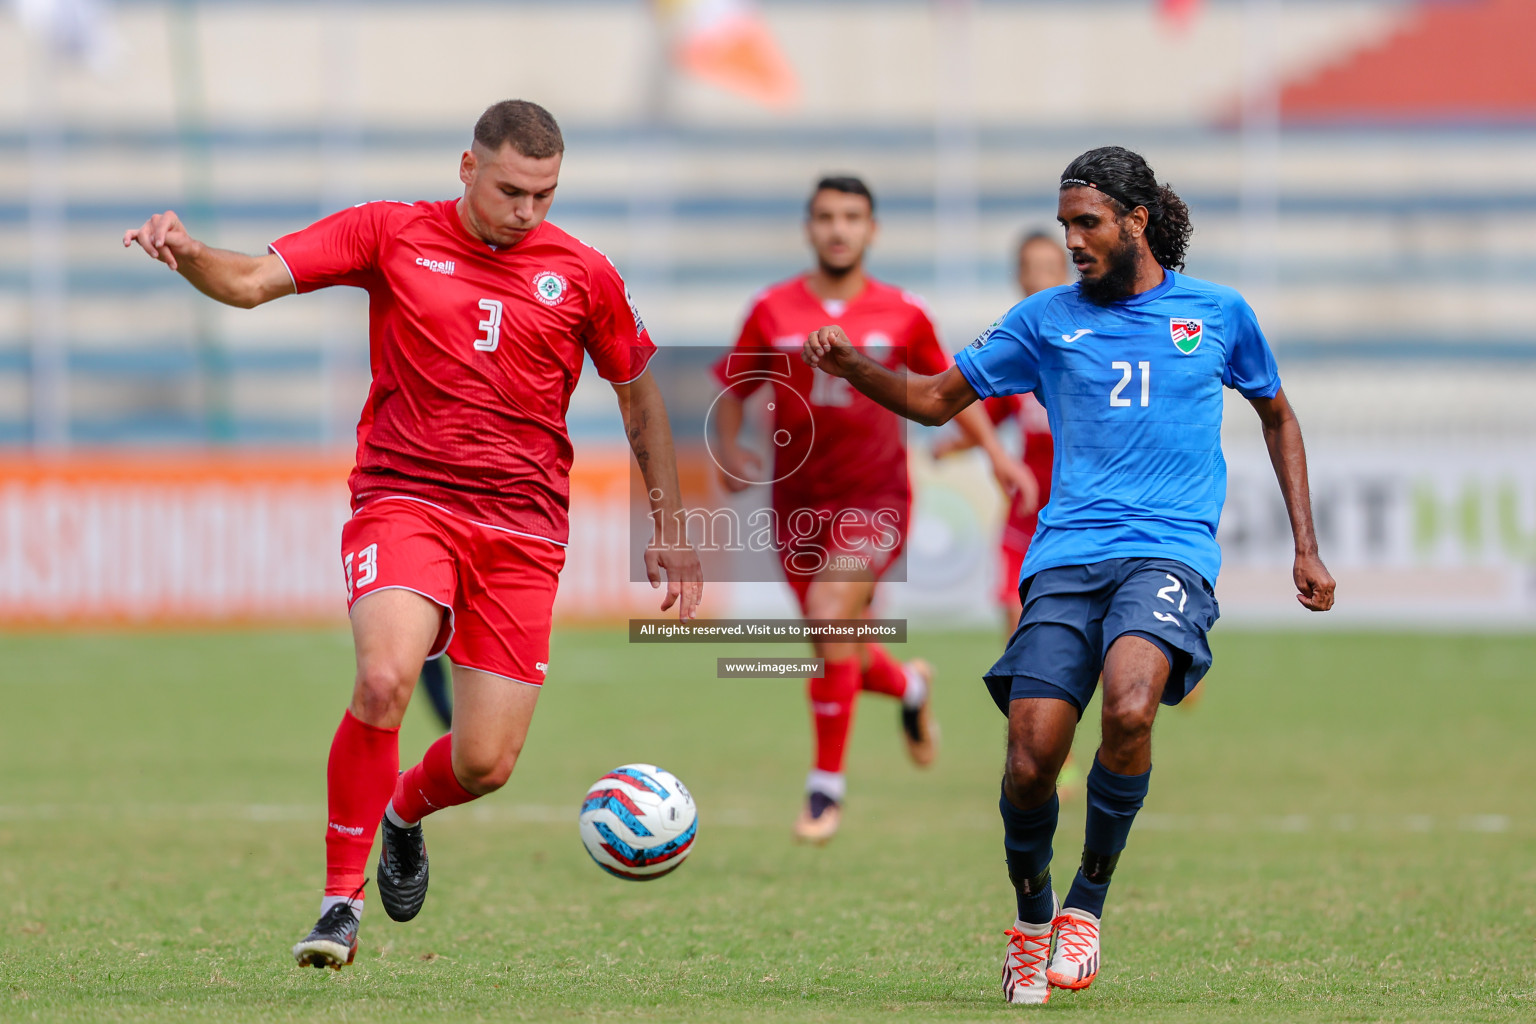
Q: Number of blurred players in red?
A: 2